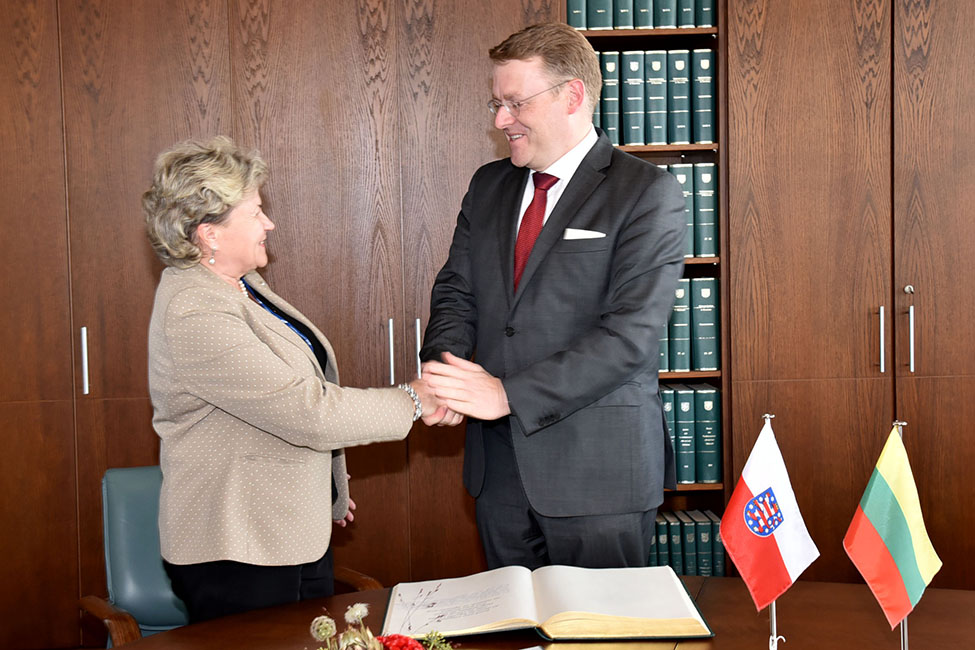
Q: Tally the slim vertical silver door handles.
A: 5